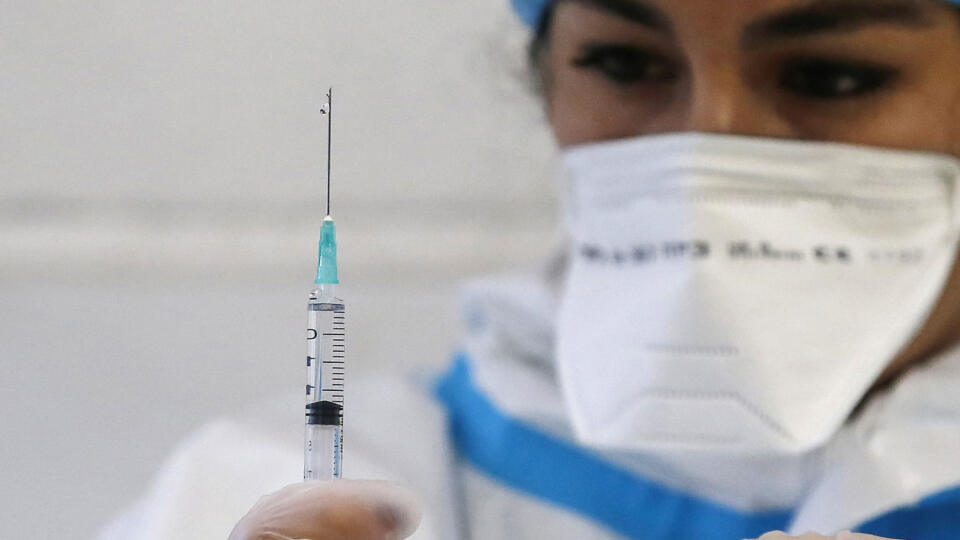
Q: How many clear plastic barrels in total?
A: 1